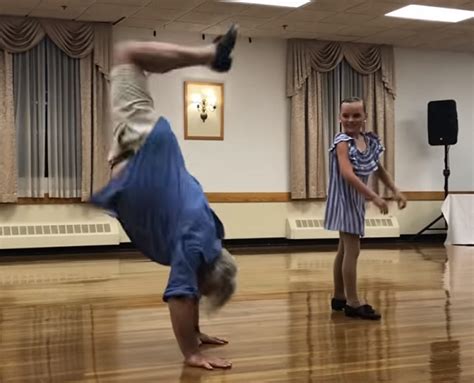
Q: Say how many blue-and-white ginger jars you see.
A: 0